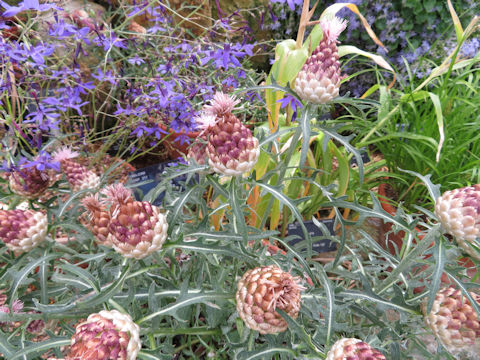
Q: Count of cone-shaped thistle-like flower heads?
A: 13